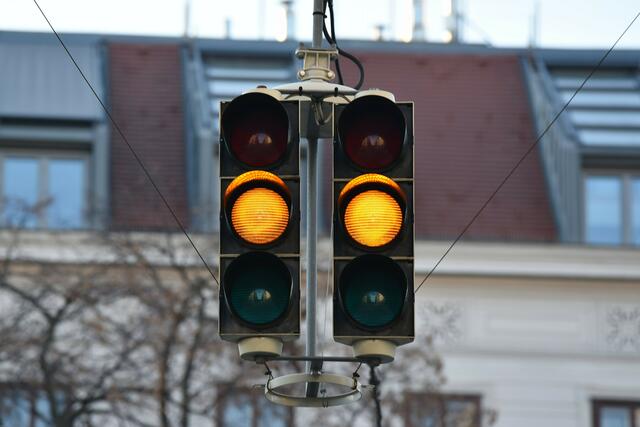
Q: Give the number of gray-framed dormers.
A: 3